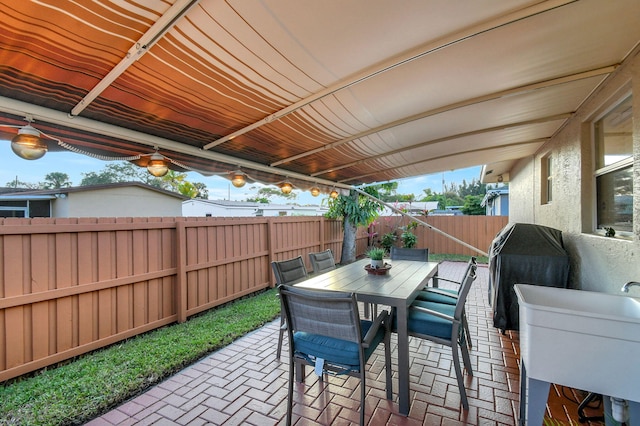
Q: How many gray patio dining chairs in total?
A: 6